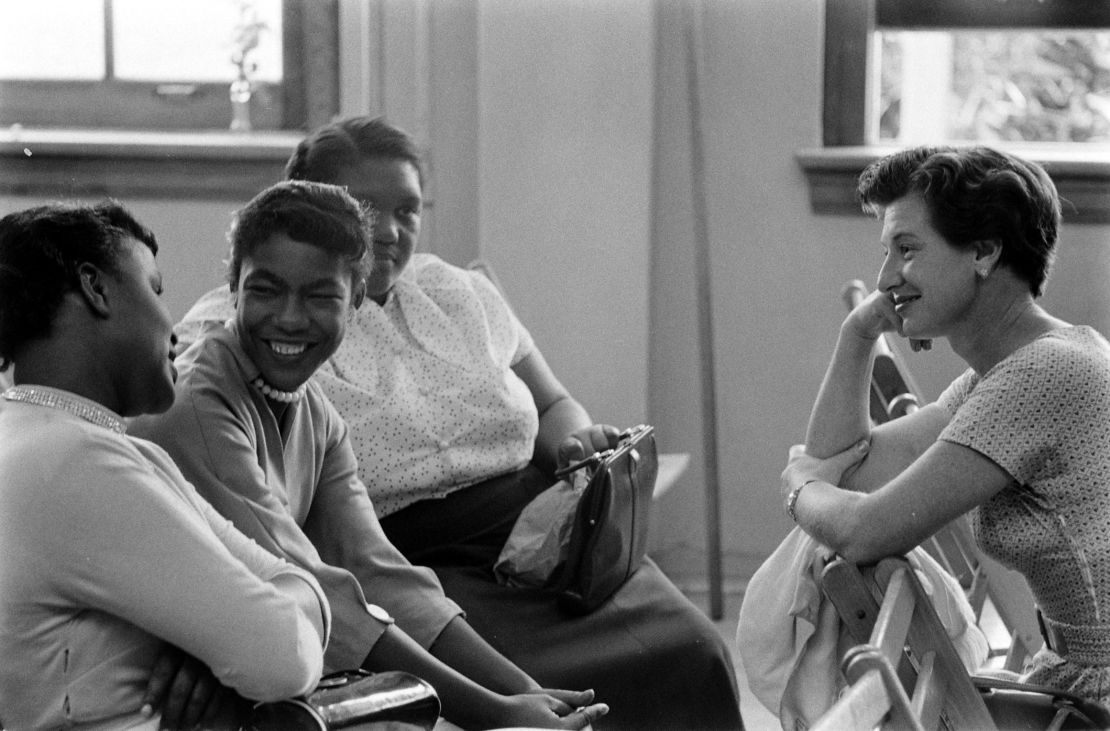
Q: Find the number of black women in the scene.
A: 3